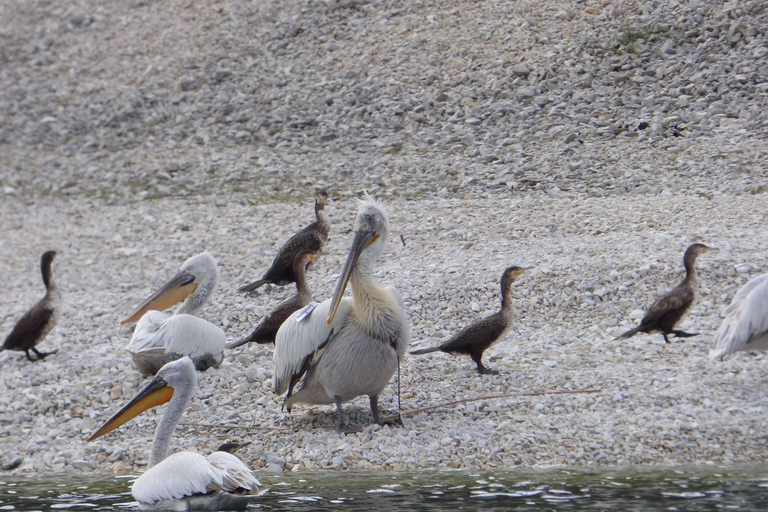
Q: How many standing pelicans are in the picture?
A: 1